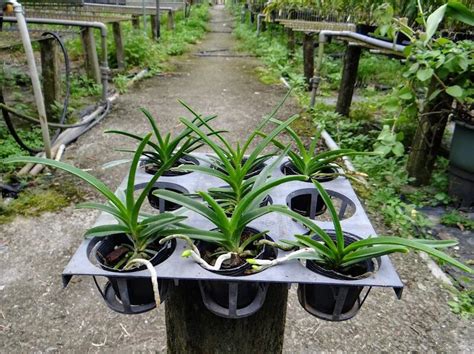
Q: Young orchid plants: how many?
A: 7